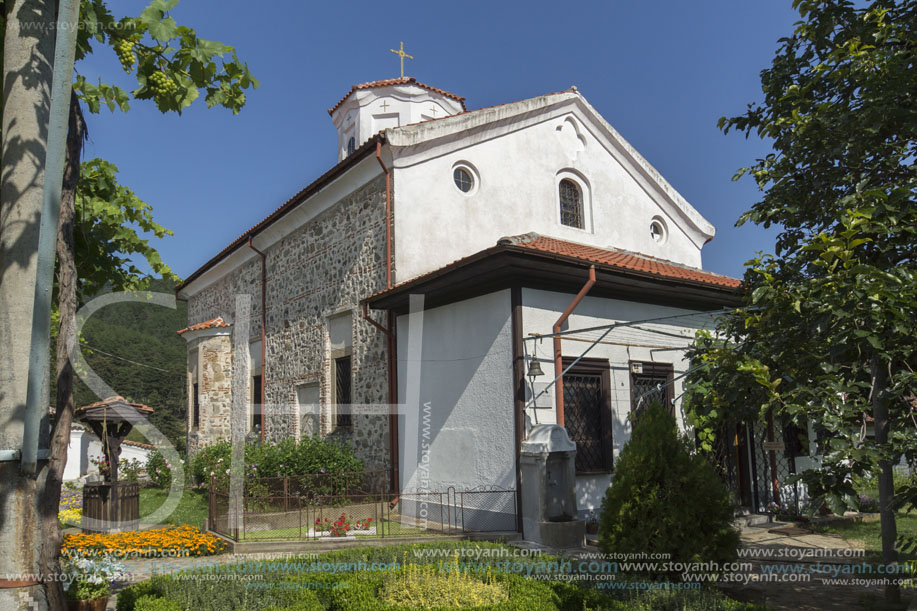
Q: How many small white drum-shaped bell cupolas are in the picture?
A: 1